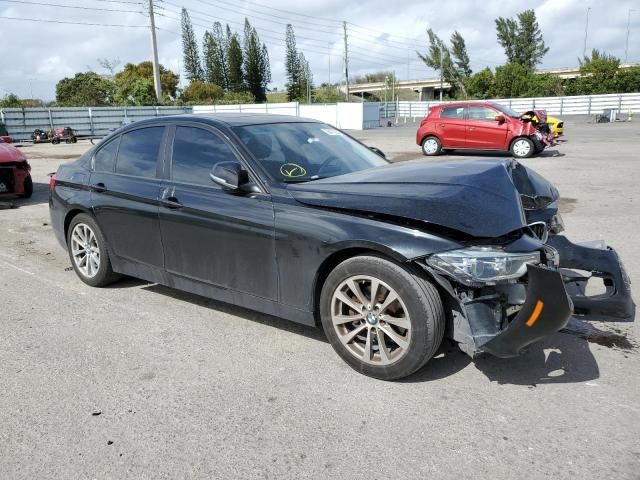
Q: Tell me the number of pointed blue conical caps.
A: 0